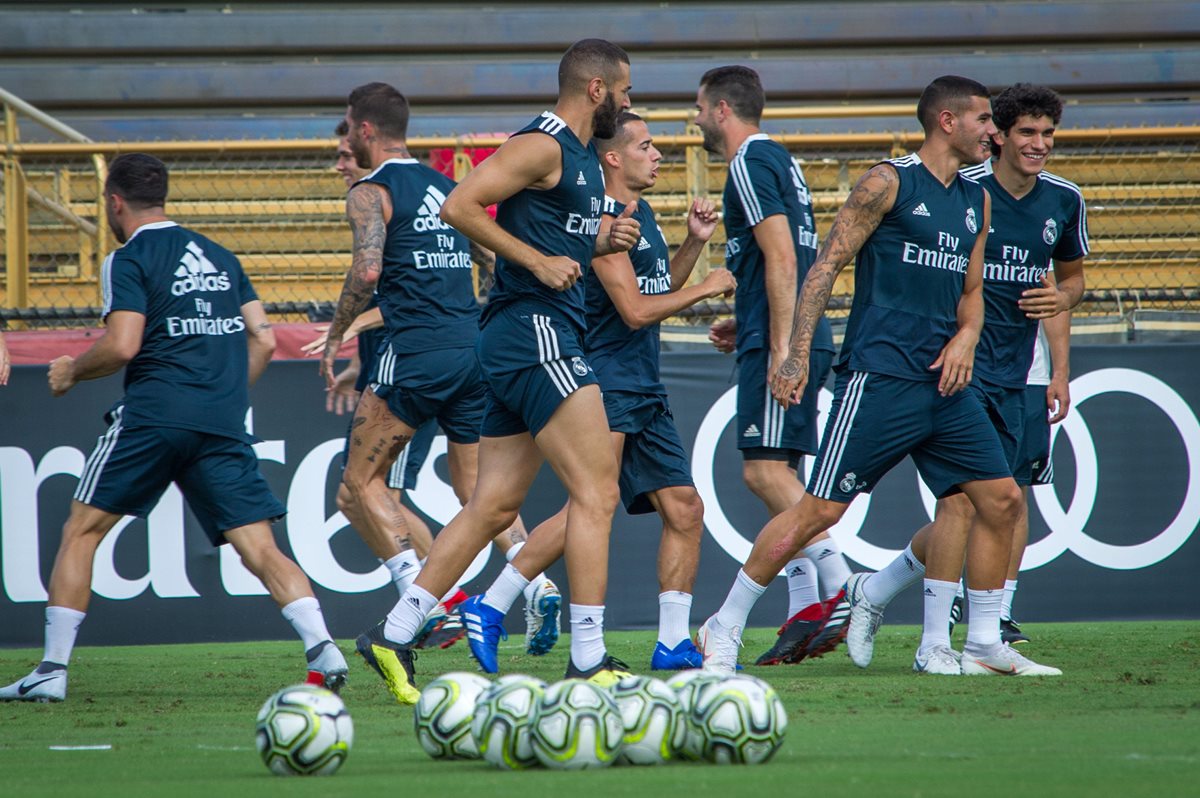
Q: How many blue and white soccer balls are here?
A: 0